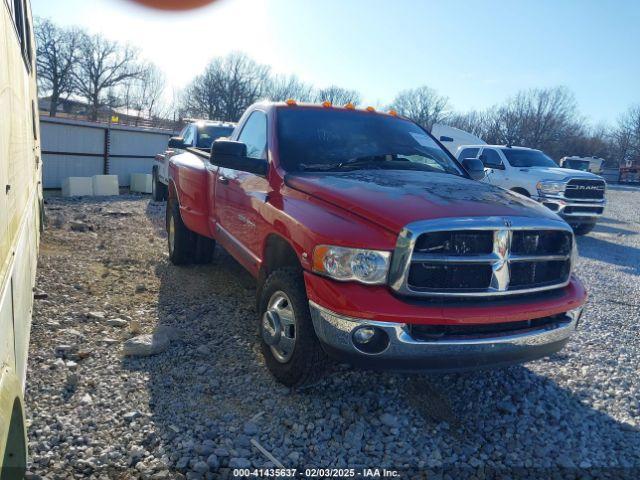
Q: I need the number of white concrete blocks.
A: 3